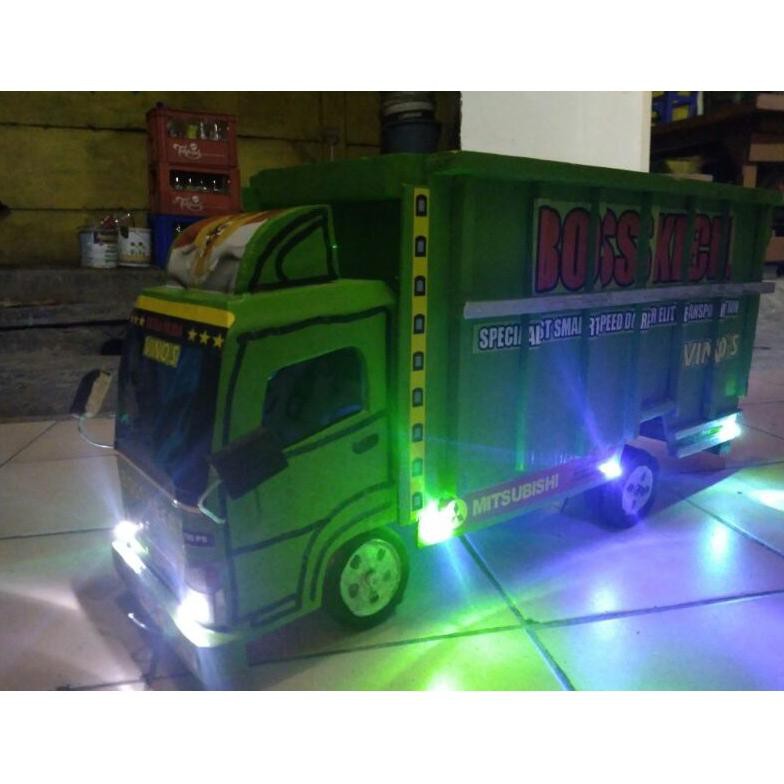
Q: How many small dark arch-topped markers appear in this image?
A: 9